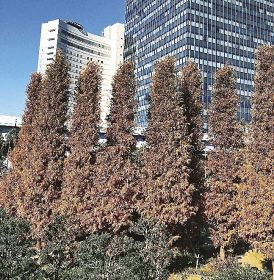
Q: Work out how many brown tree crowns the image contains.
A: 8